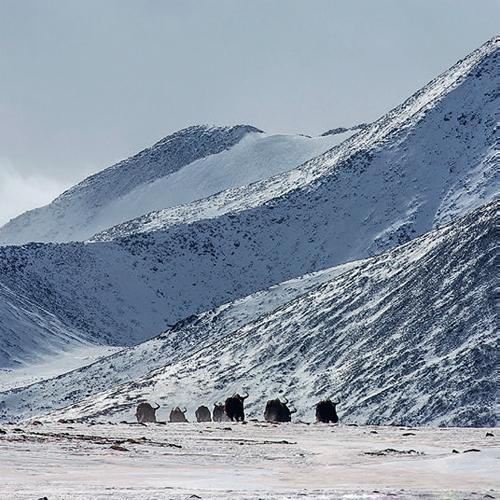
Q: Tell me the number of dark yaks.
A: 7